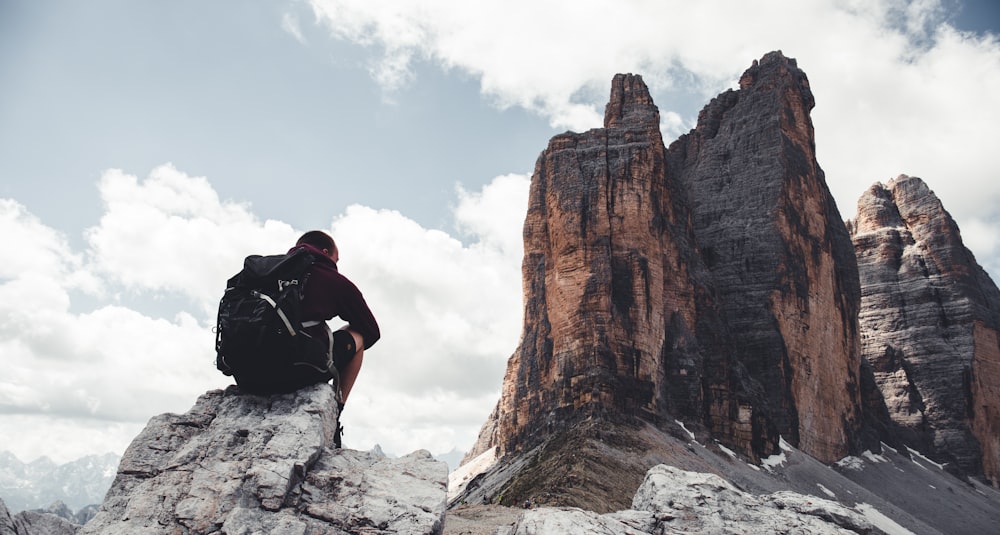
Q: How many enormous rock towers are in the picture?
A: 3